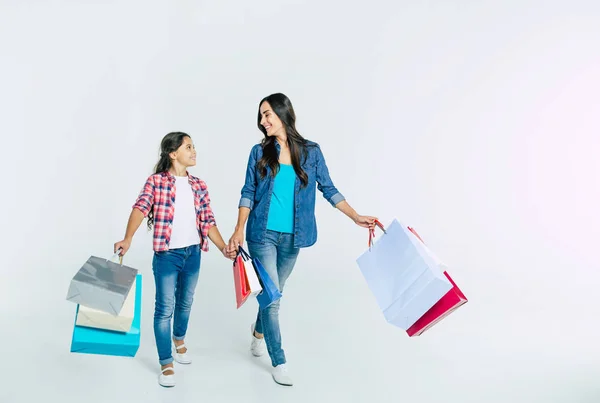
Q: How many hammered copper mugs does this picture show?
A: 0